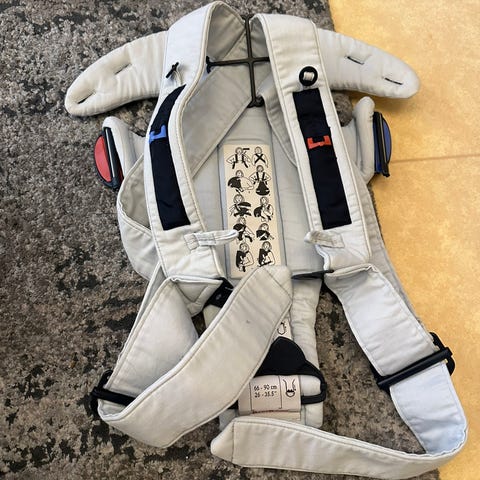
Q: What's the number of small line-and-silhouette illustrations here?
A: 10